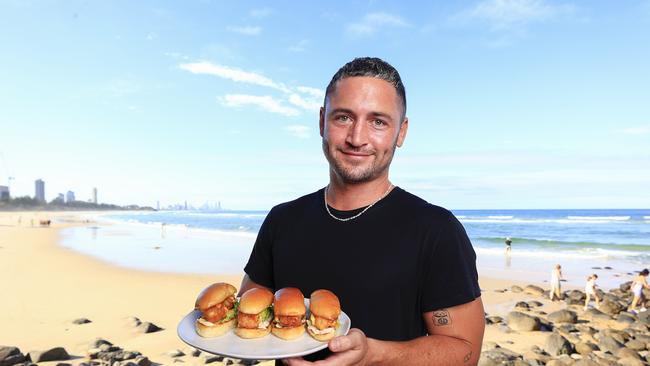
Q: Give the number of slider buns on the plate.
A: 4